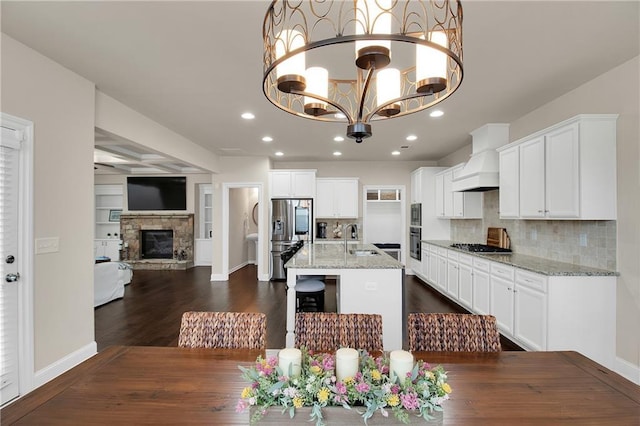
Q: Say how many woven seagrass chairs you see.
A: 3